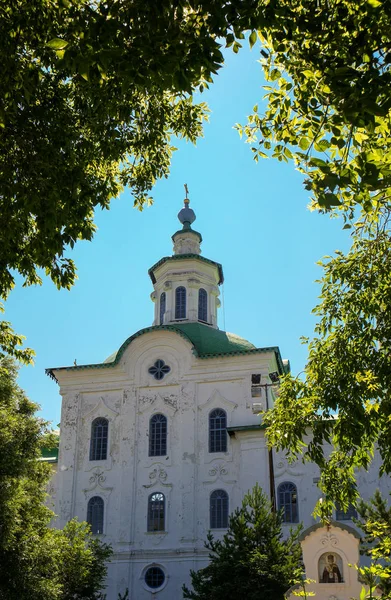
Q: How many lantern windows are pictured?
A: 3